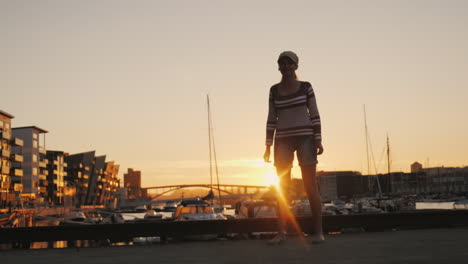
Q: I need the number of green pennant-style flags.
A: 0